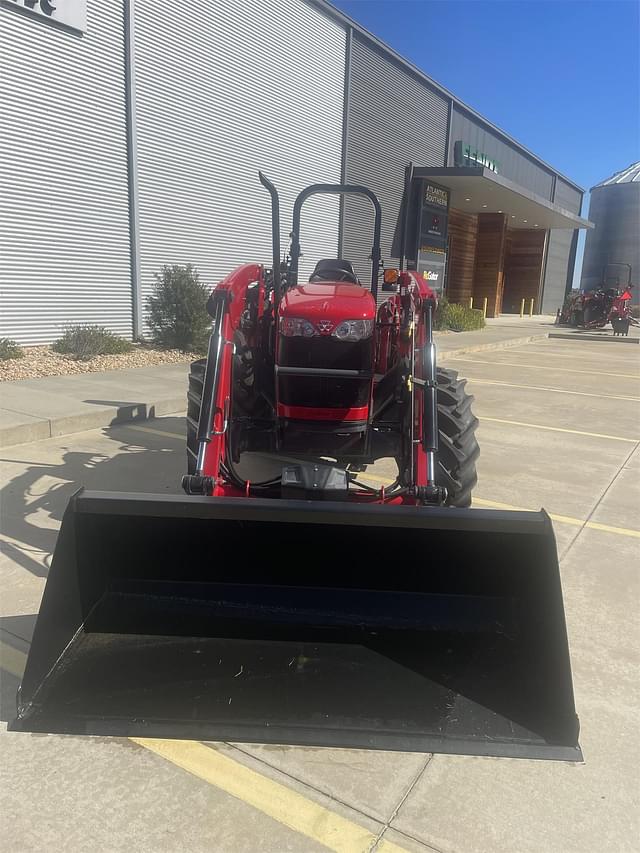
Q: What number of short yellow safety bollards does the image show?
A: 4